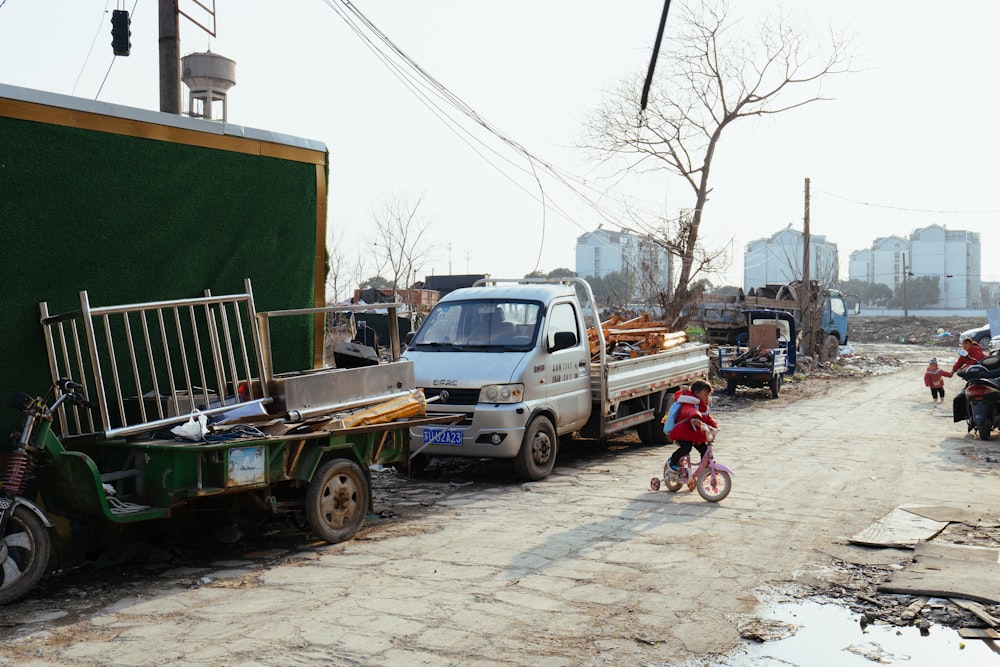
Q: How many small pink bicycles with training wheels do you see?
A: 1